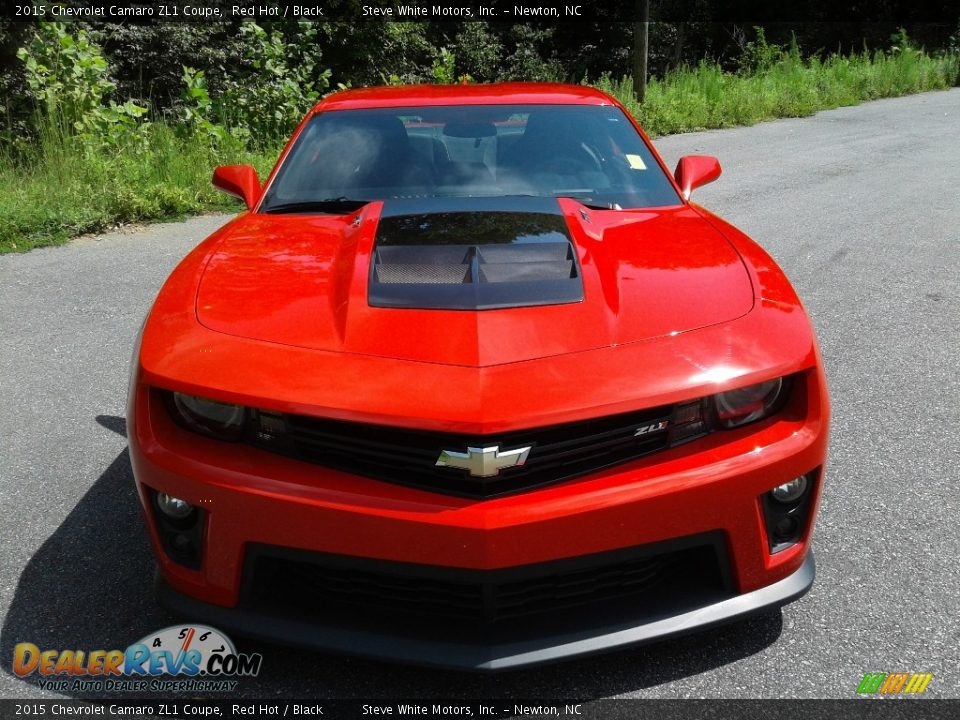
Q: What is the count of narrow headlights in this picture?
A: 2